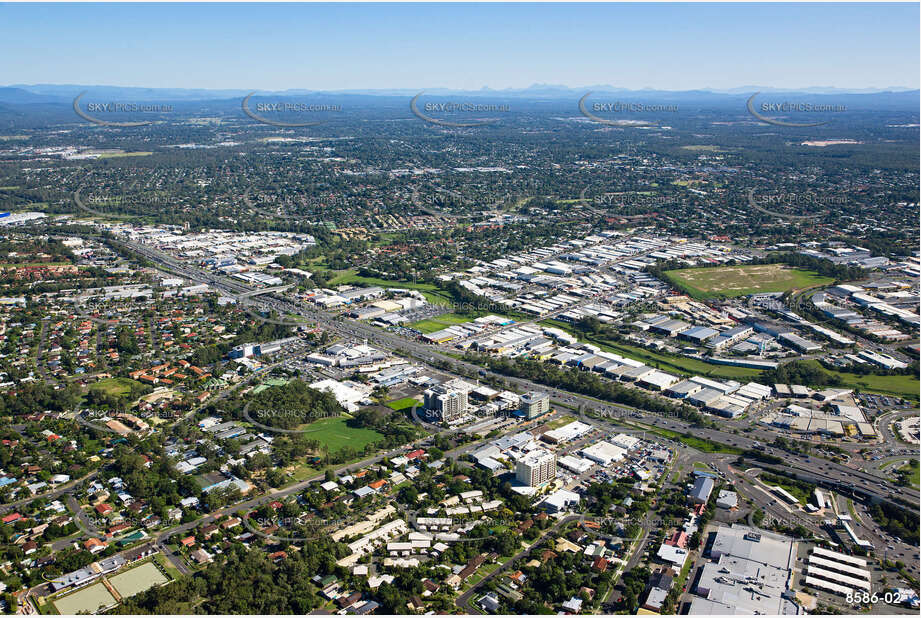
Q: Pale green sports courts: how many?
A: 2